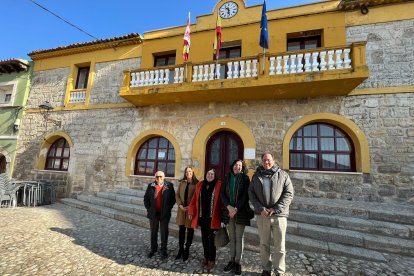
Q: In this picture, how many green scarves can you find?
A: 1